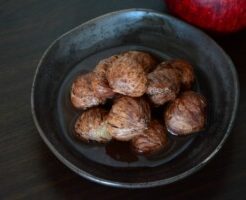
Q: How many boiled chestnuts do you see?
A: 10